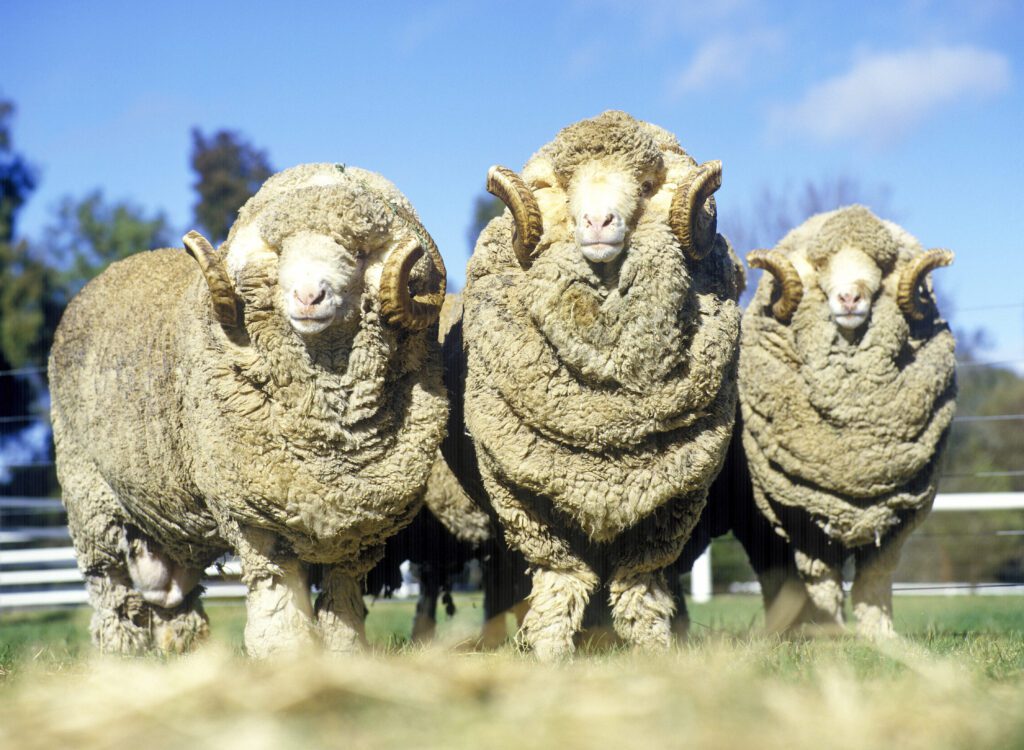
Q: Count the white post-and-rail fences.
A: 1